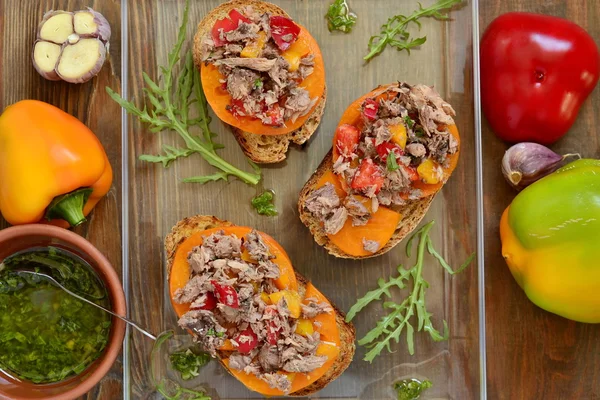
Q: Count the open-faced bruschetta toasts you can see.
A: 3